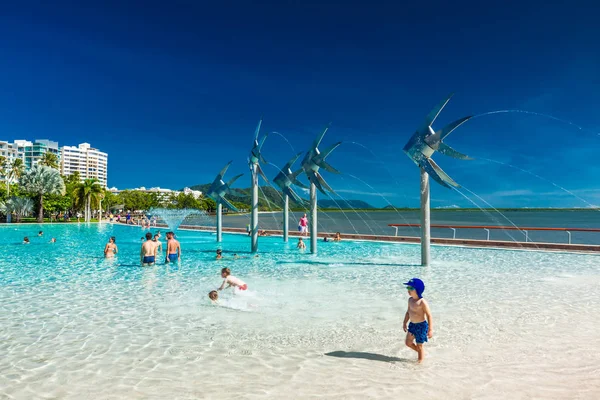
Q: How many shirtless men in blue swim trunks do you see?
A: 2